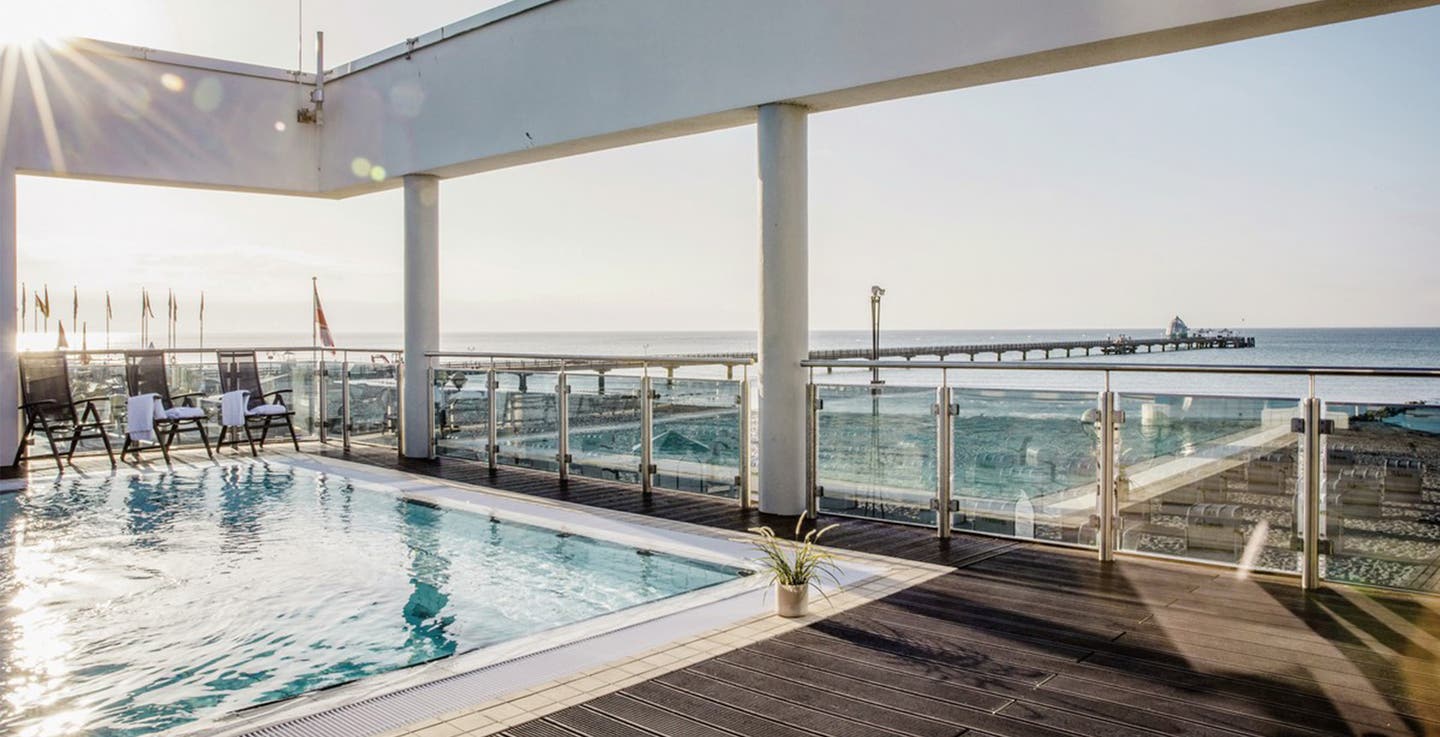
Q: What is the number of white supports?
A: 3